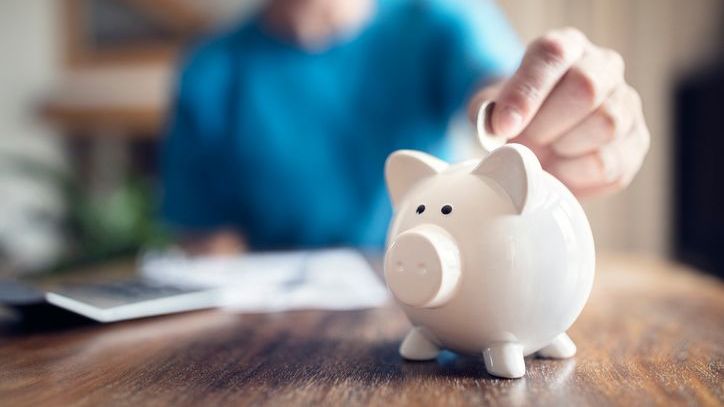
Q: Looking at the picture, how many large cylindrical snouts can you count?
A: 1